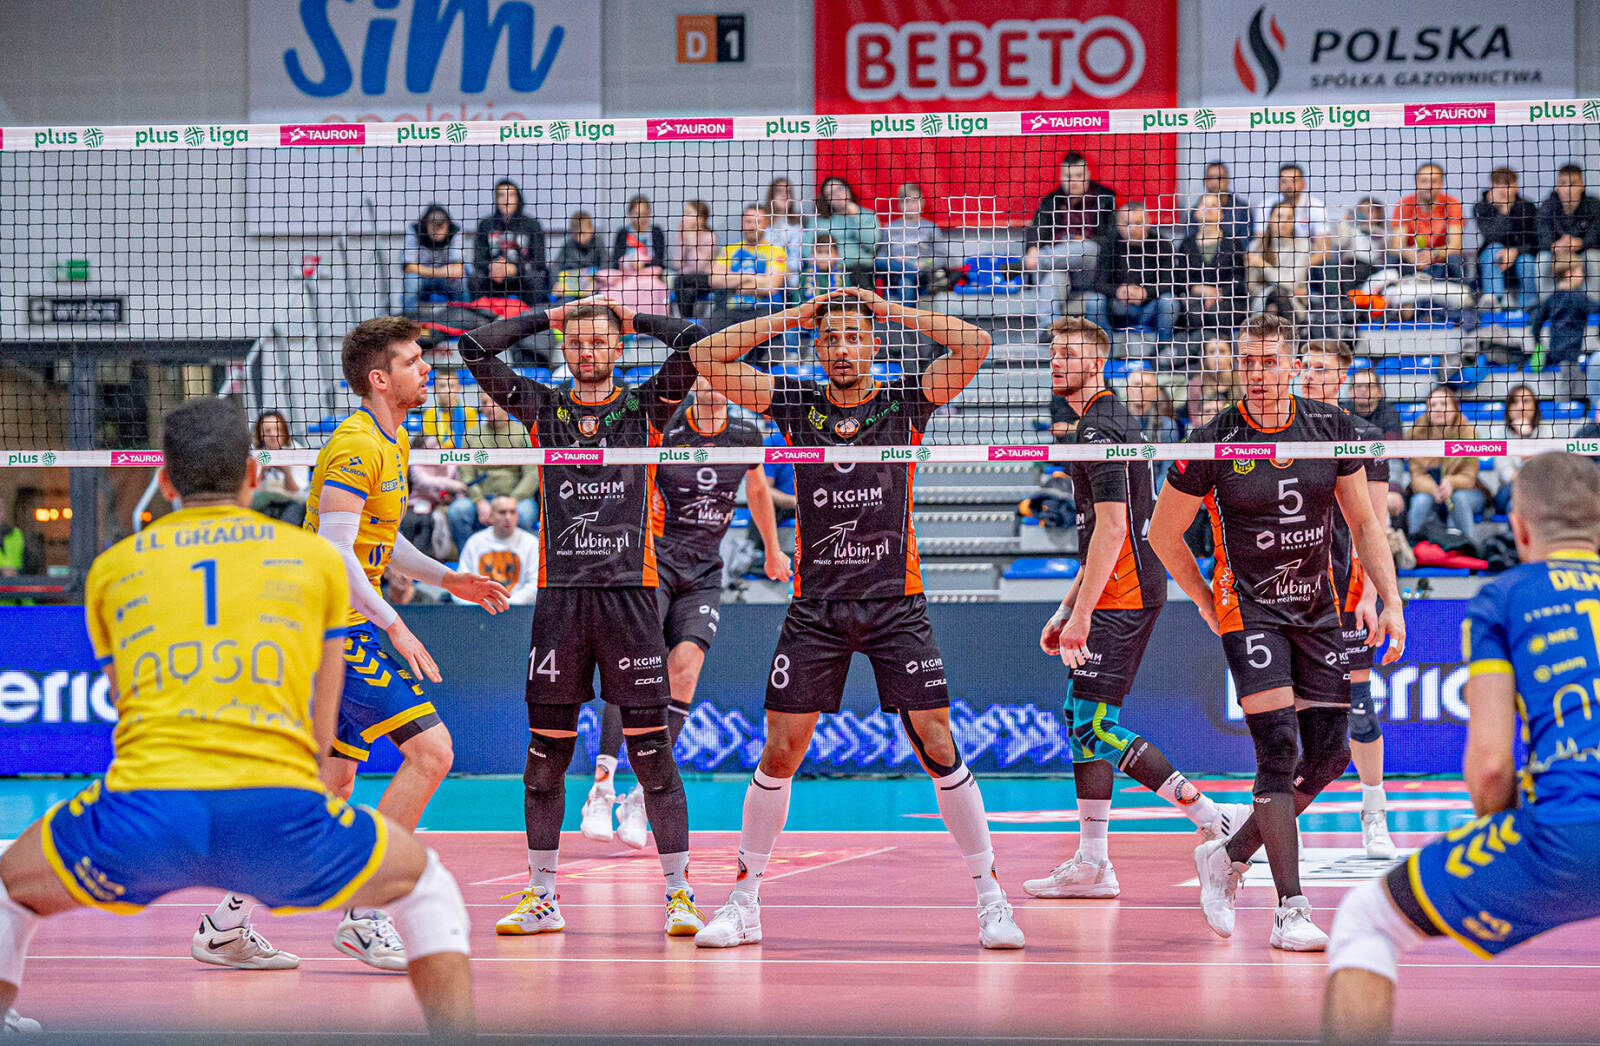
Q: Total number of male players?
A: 9